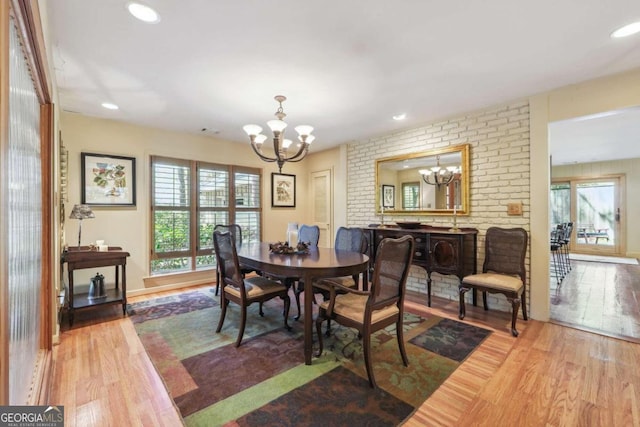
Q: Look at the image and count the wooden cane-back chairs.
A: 6